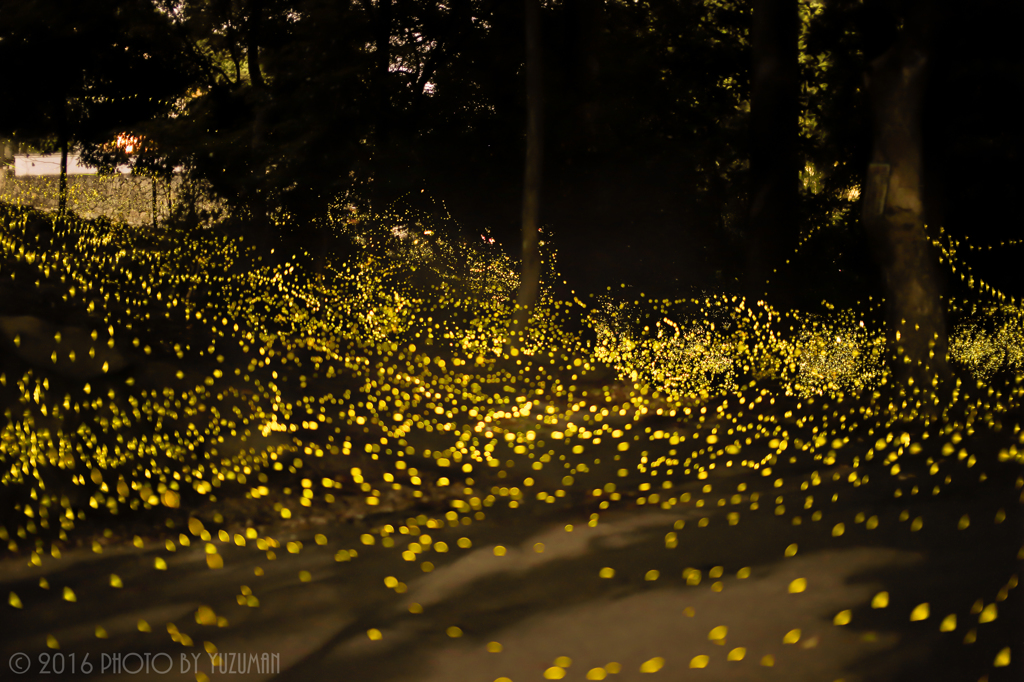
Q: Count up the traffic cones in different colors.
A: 0